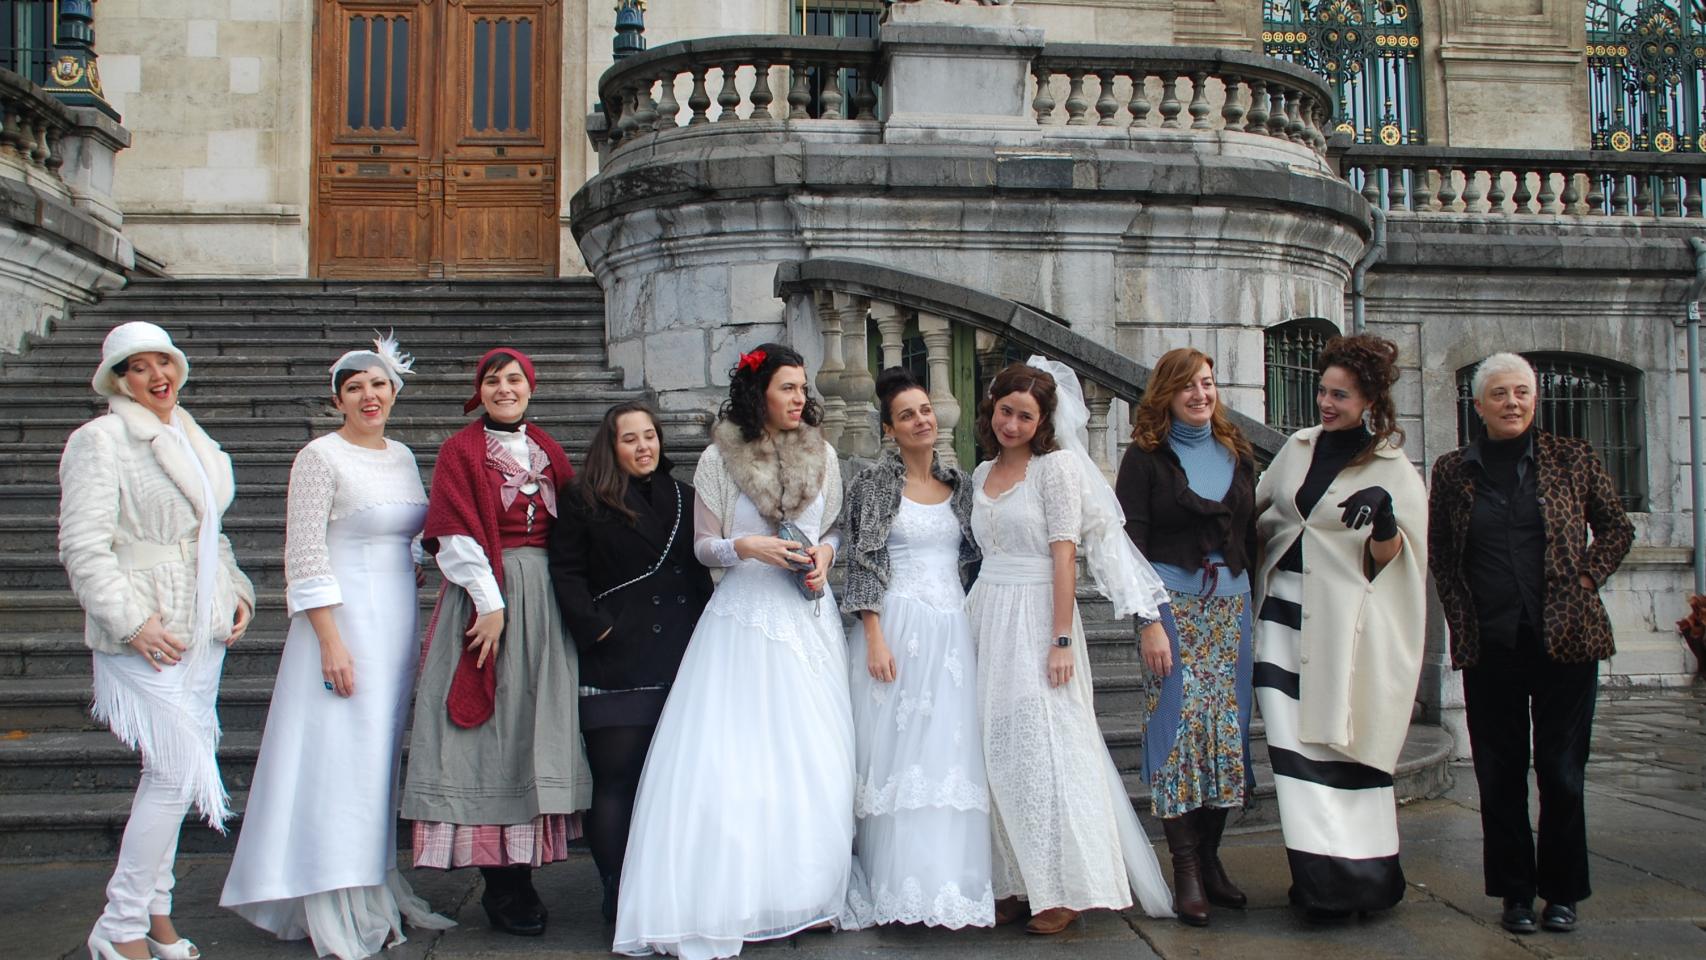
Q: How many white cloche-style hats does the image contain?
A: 1